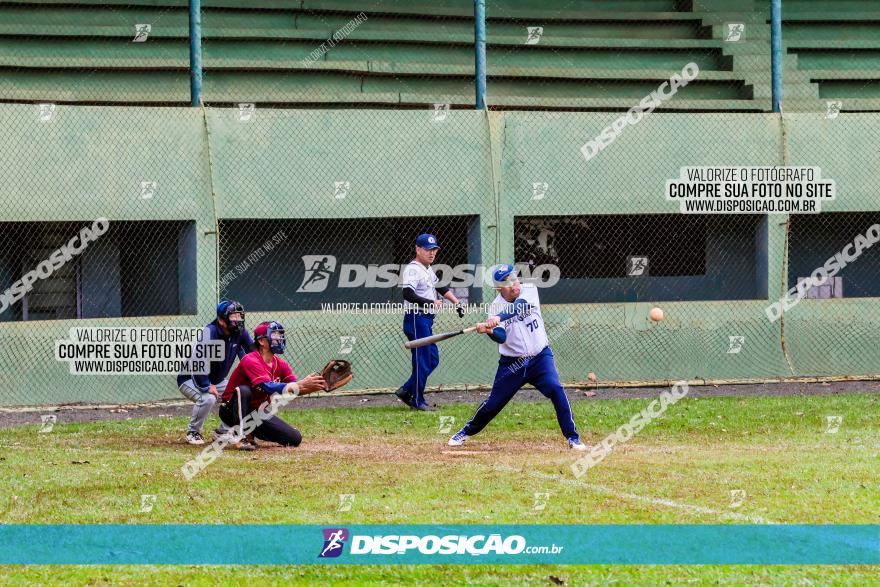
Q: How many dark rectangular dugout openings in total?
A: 4